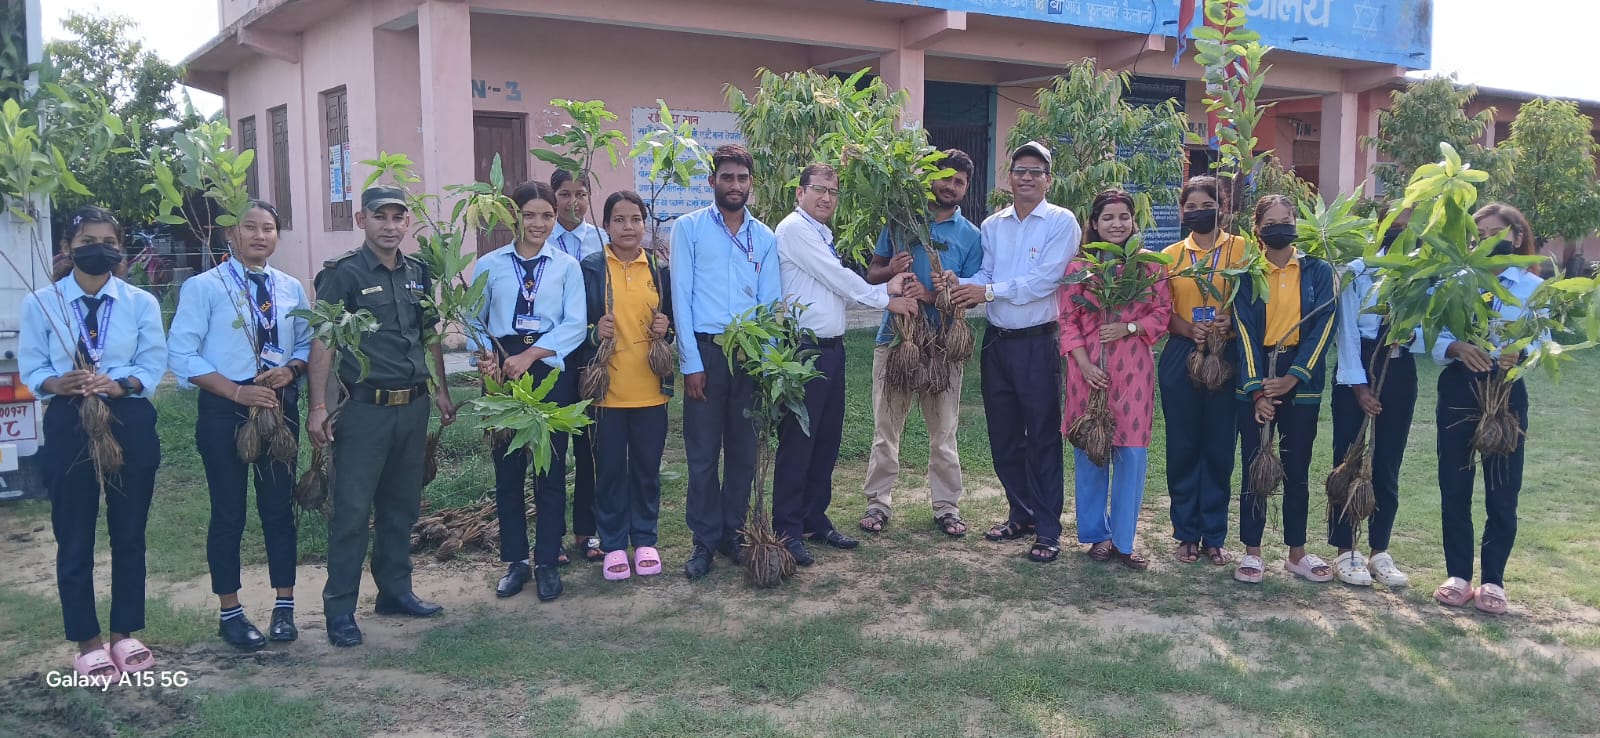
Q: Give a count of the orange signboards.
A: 0